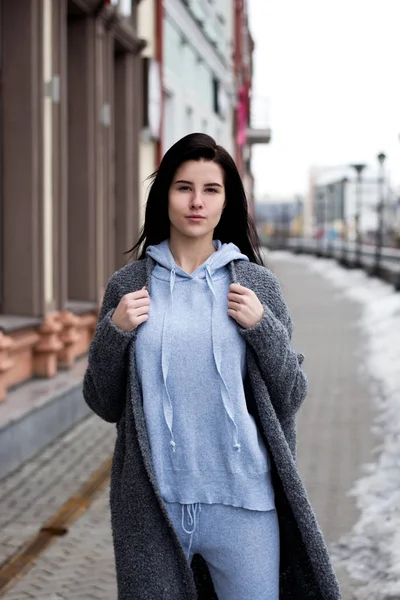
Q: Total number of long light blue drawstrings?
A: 2